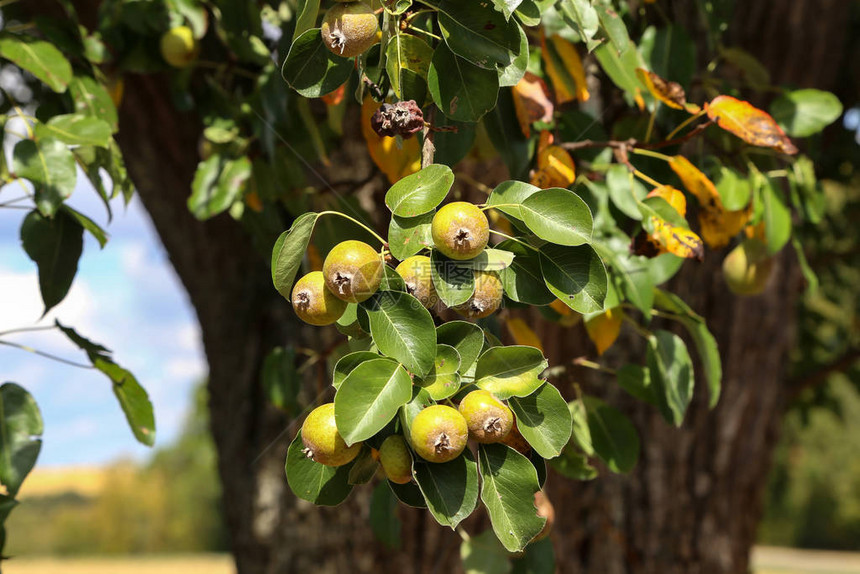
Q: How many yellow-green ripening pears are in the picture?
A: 12